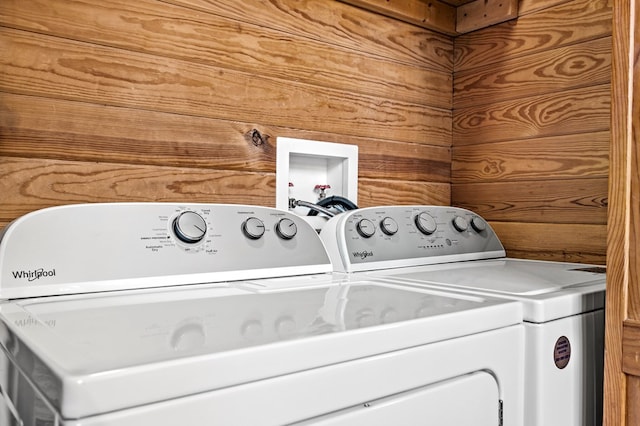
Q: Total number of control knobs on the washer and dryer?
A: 8